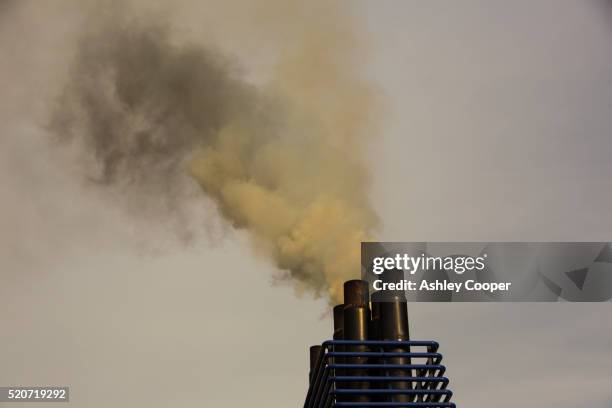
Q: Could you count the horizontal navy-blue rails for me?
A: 6